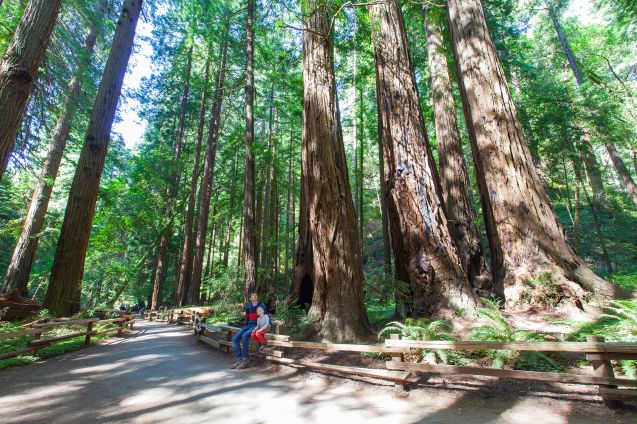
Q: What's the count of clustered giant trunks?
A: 4